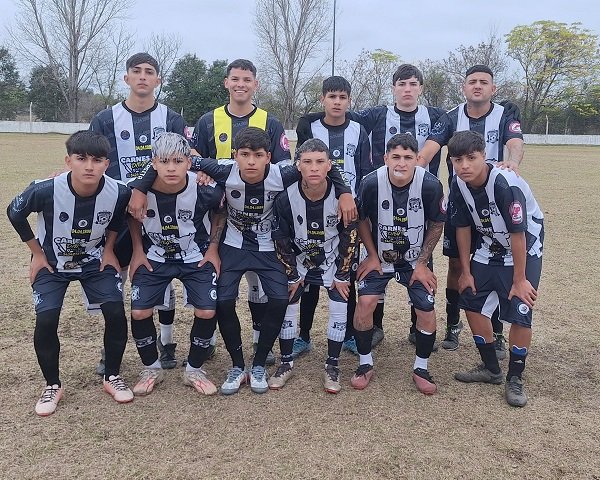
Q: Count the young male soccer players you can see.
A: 11